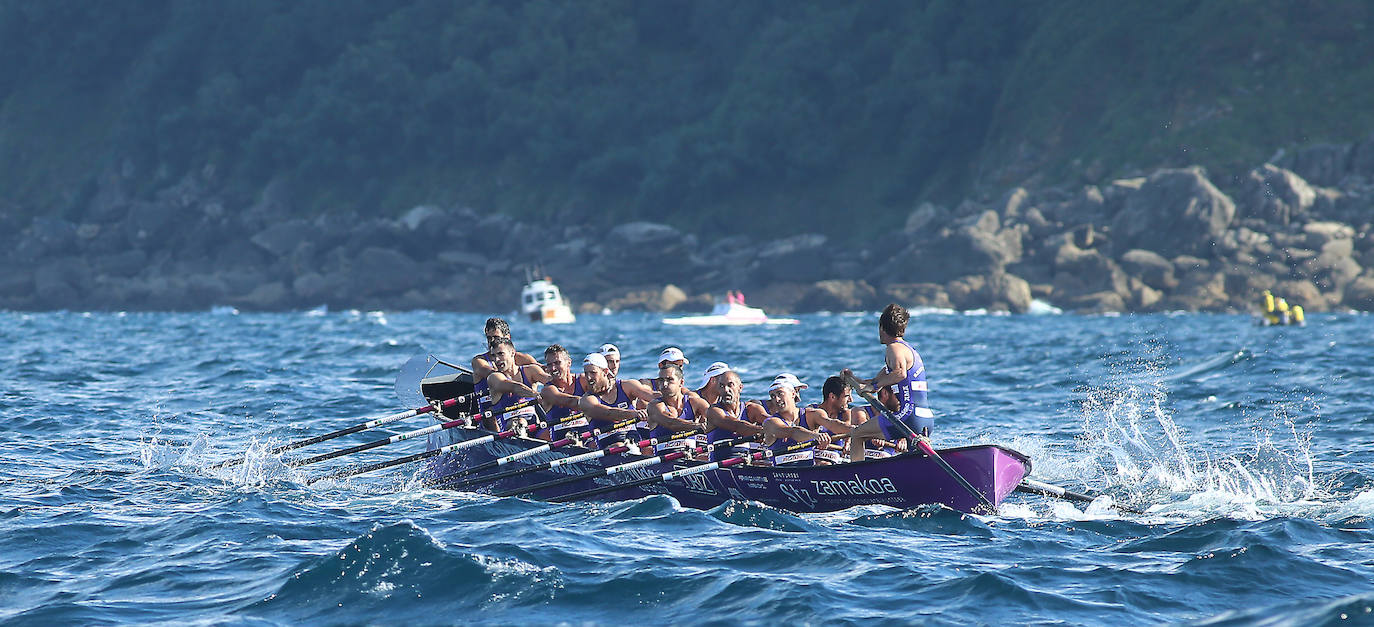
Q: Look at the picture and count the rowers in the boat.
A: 14